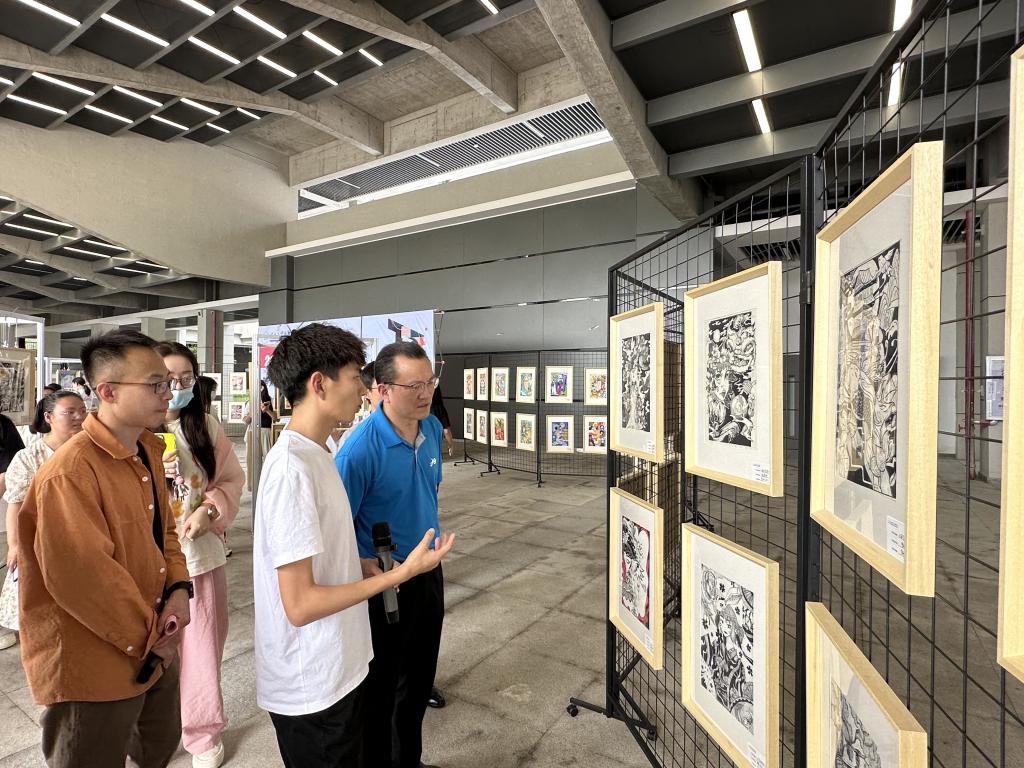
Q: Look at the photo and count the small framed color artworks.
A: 12